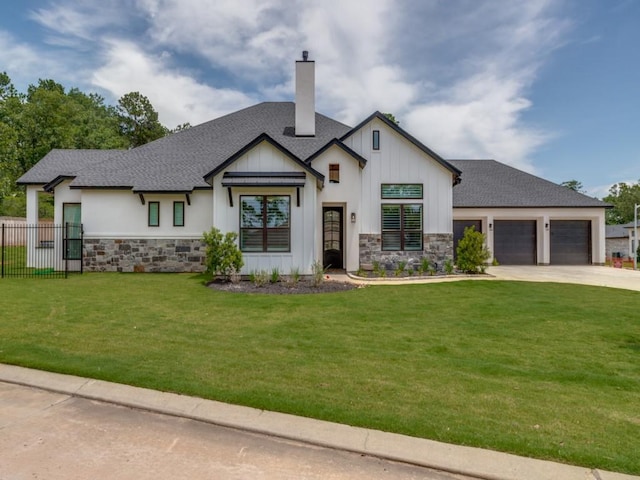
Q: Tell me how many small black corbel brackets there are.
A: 4